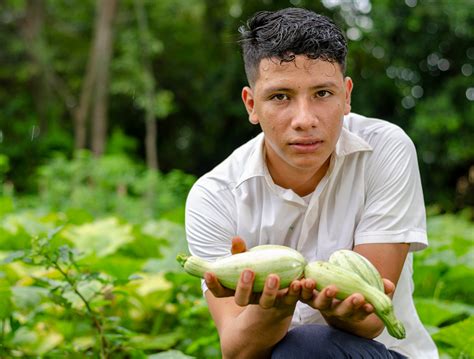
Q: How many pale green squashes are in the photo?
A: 3